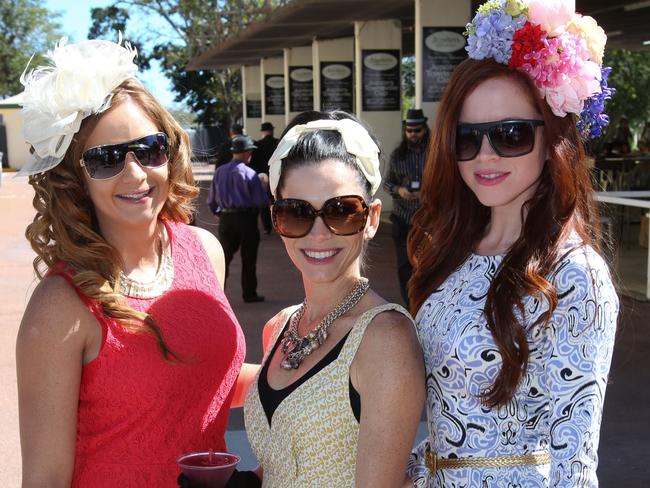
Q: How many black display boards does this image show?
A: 6